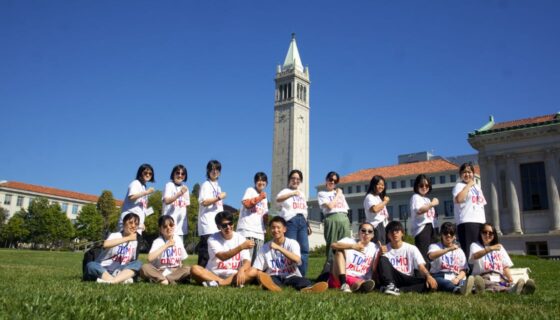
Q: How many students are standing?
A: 9